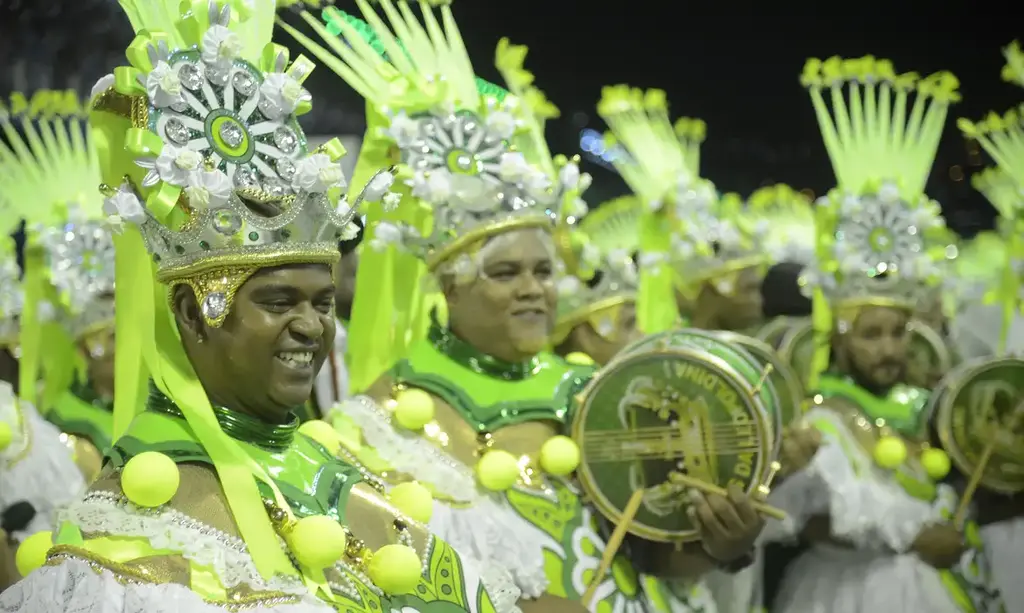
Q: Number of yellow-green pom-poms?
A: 13